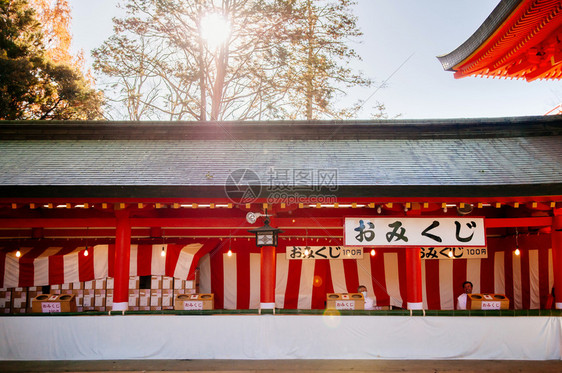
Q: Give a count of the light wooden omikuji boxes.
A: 4